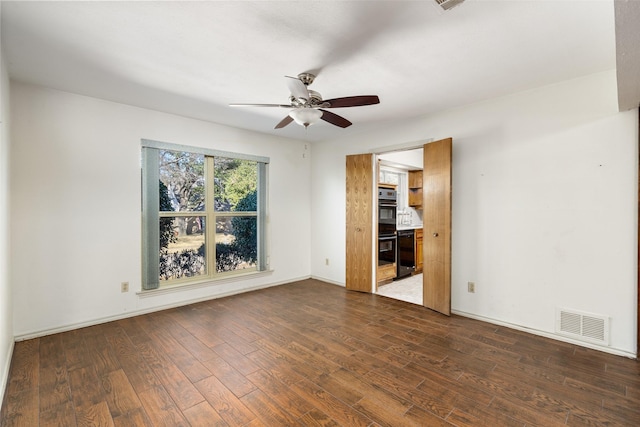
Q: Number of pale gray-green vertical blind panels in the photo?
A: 2